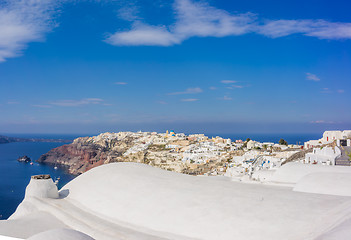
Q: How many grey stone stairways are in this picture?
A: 1